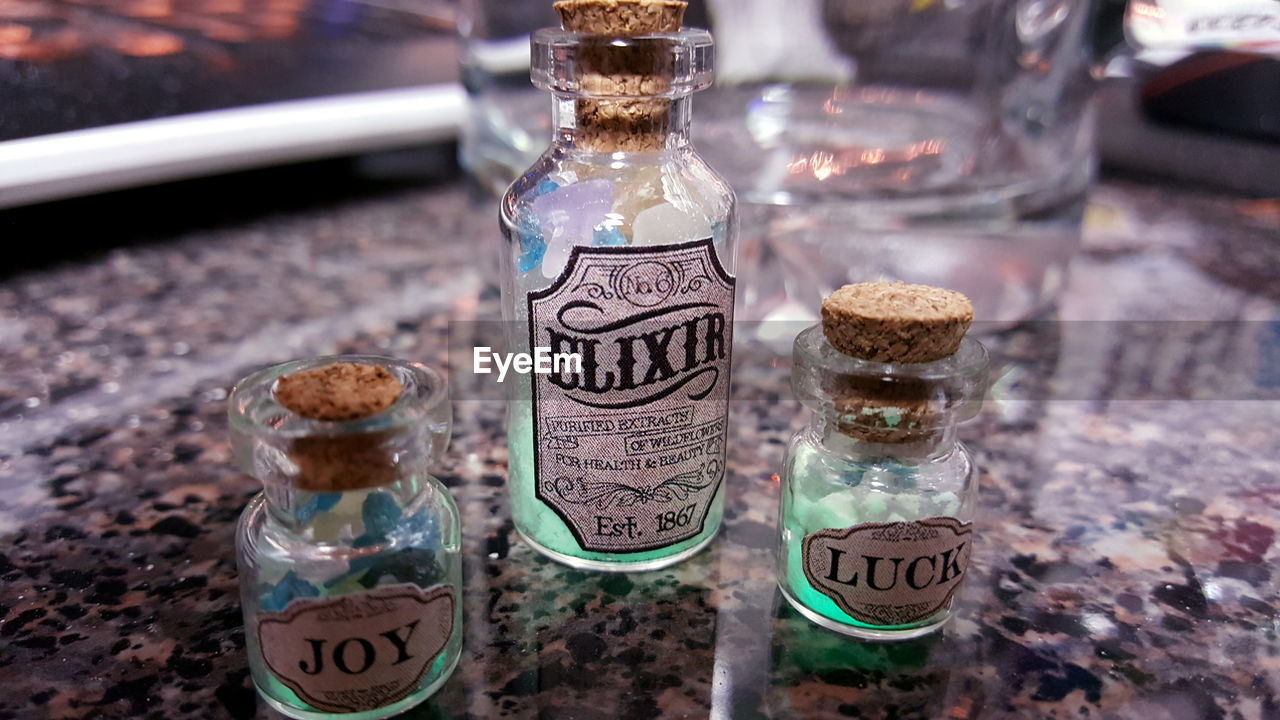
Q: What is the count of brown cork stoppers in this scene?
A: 3